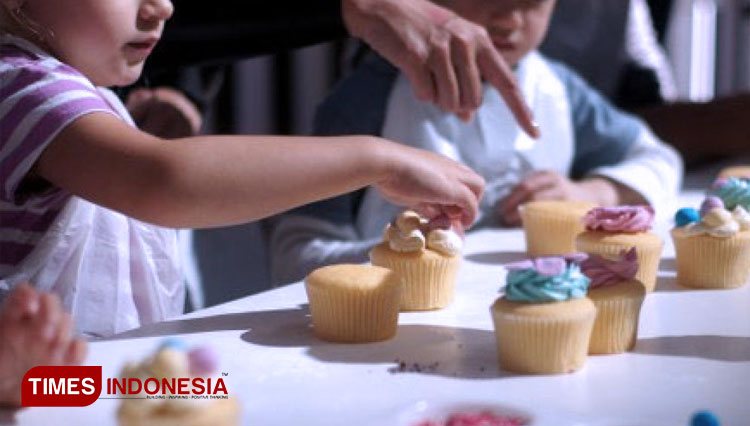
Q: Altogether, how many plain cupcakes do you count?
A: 2